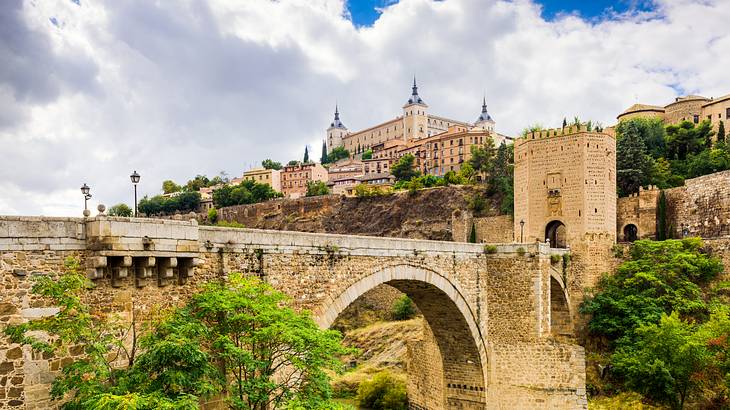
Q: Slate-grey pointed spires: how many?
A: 3